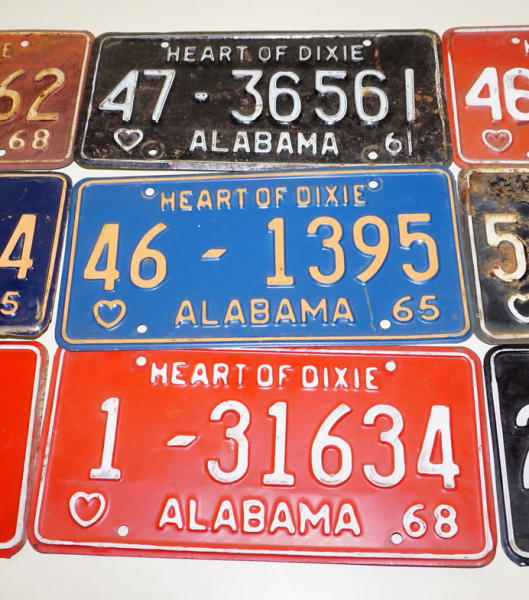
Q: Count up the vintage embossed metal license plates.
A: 9